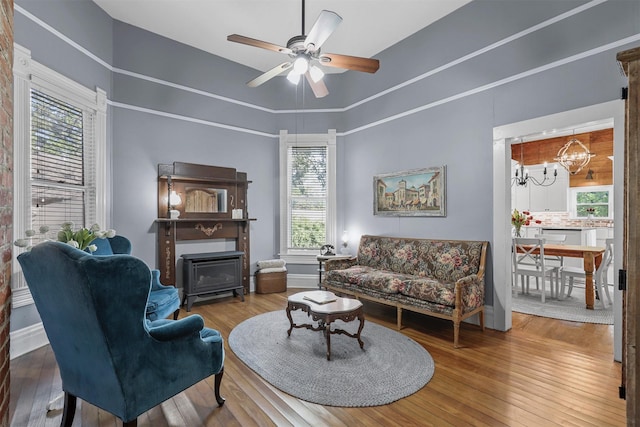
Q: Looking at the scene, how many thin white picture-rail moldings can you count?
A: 2